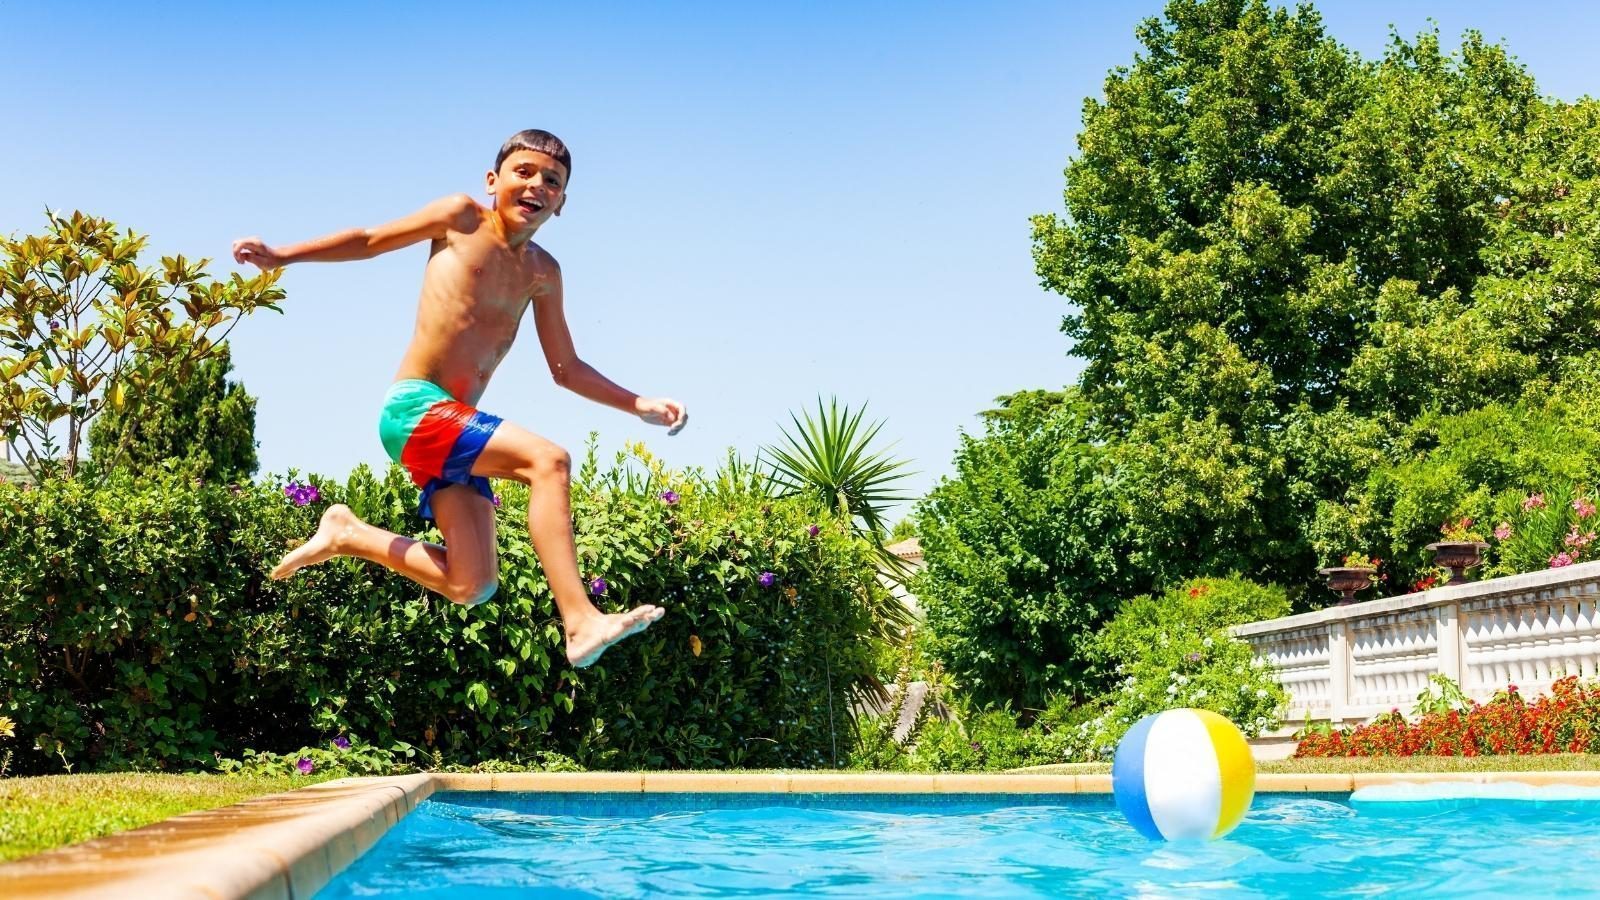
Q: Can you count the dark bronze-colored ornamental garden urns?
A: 2